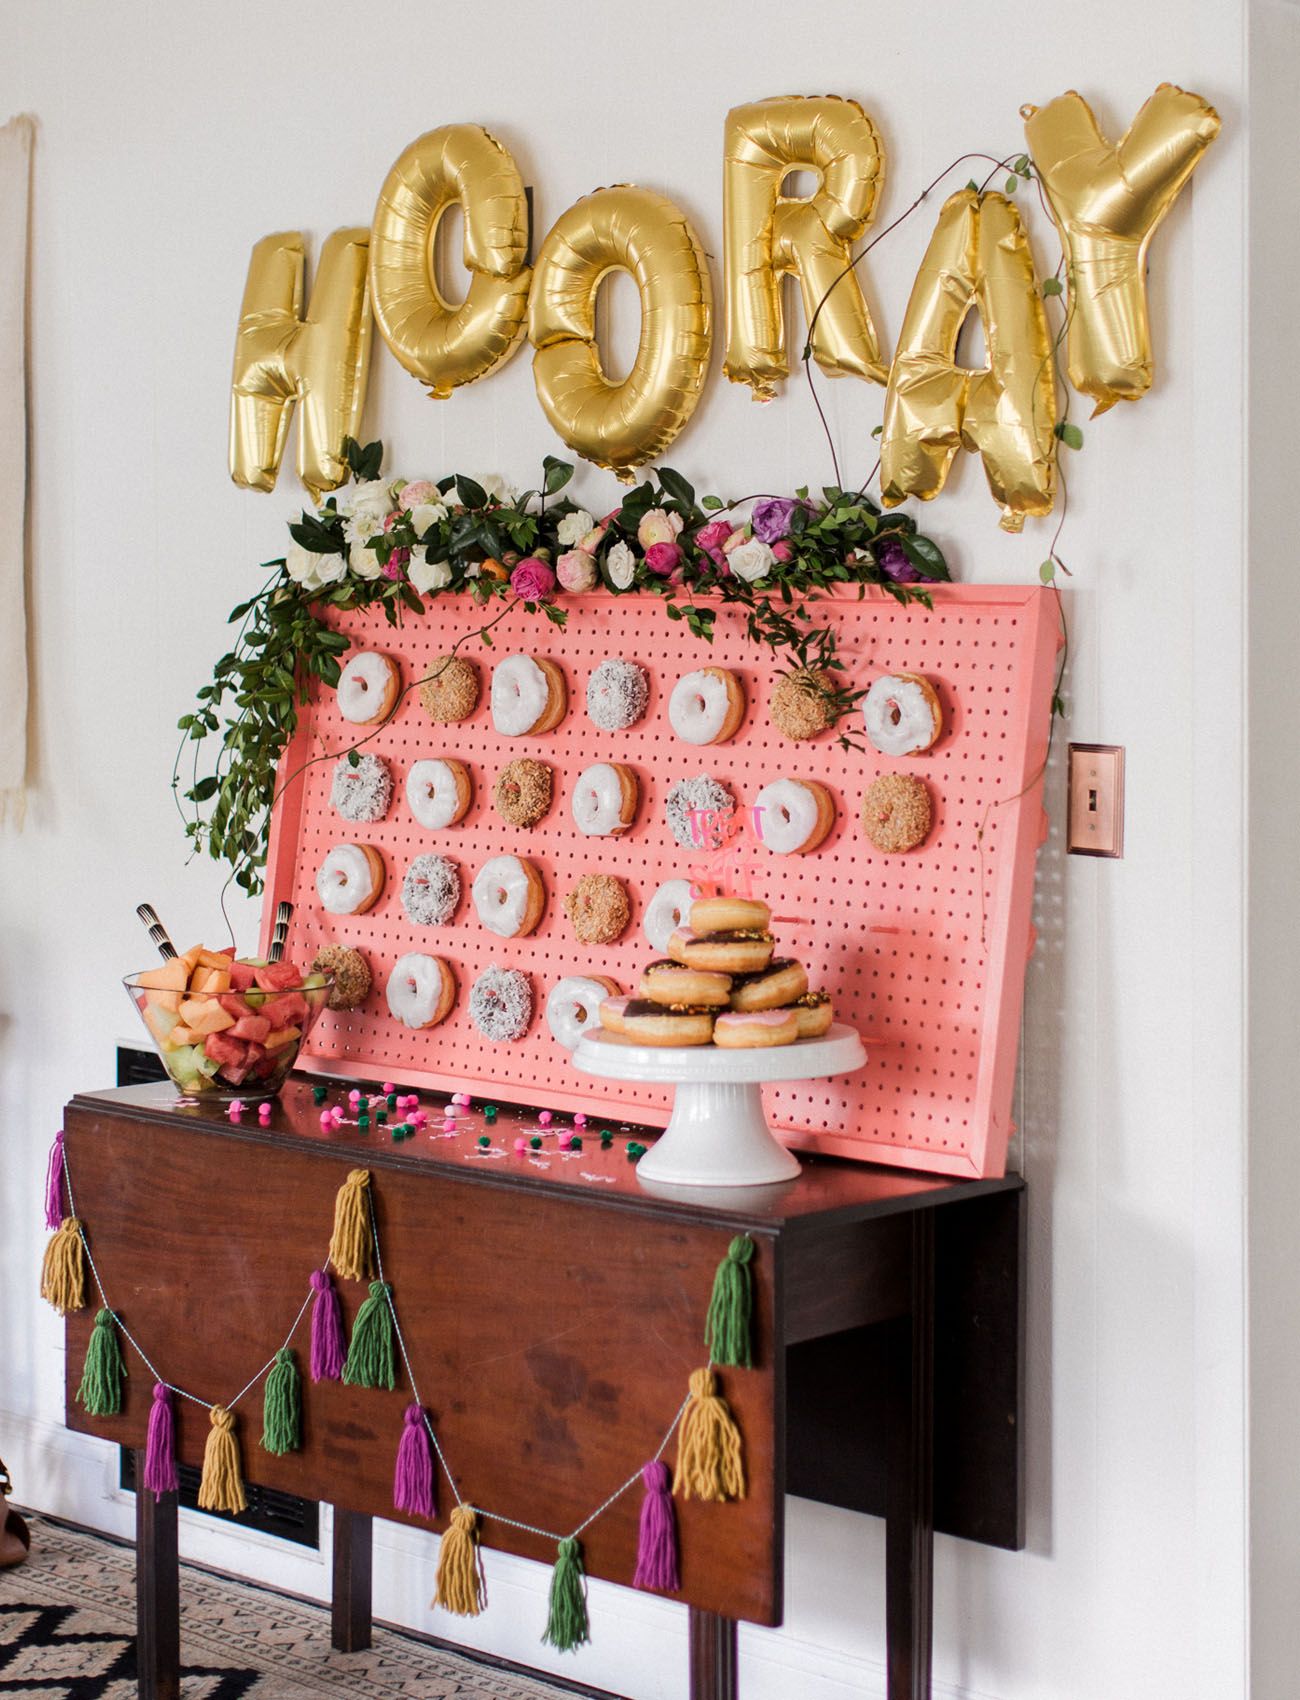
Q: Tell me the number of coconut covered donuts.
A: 5